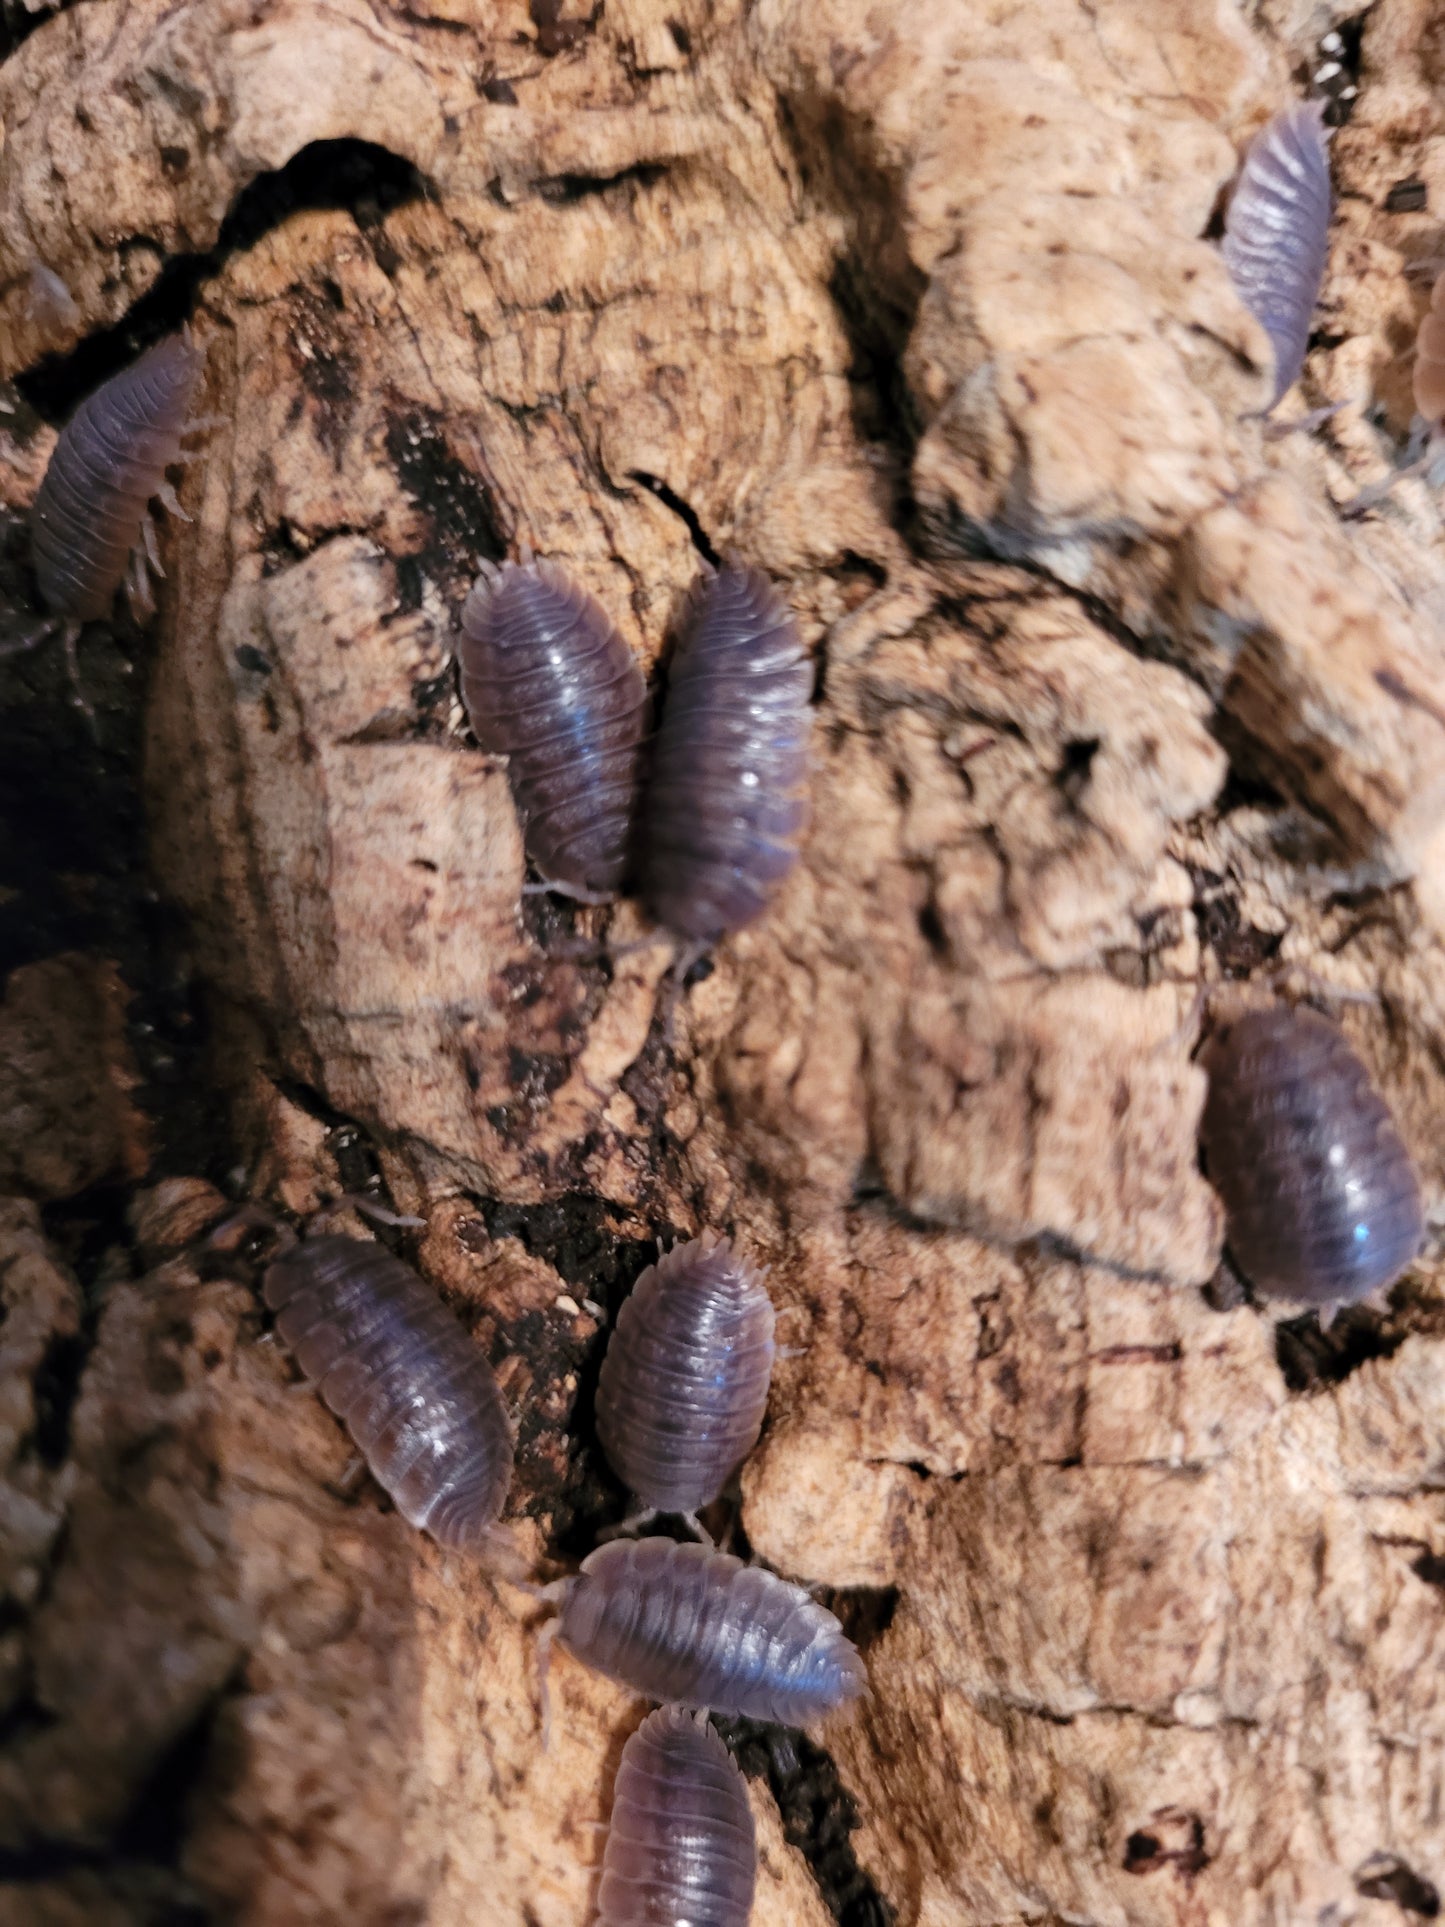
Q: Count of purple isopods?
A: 9